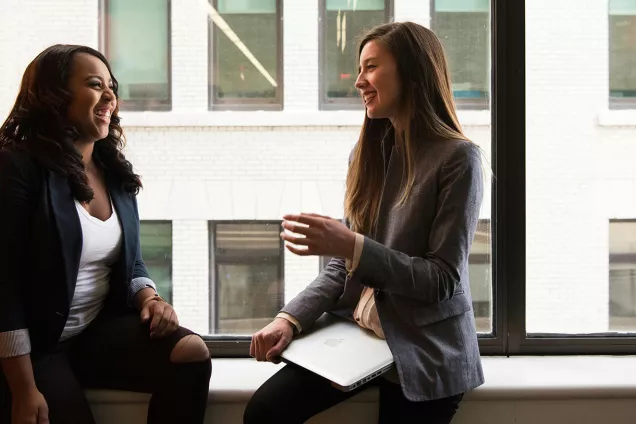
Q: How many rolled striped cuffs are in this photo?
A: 2